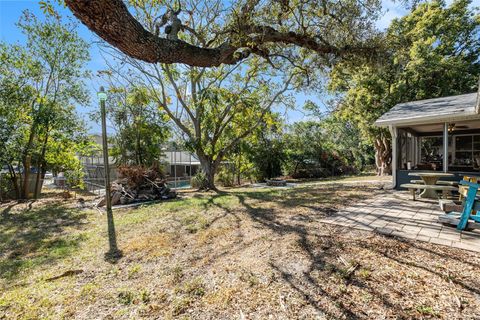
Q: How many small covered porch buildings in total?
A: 1